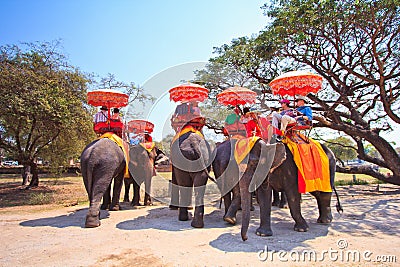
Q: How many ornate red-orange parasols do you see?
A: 5